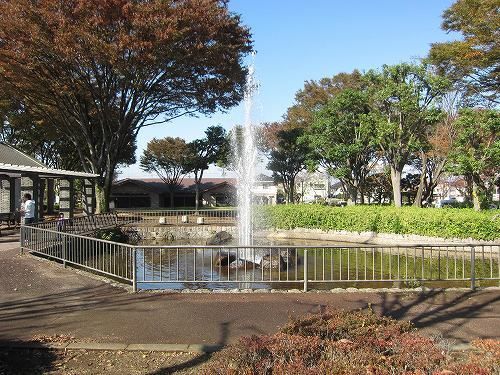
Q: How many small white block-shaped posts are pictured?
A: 3